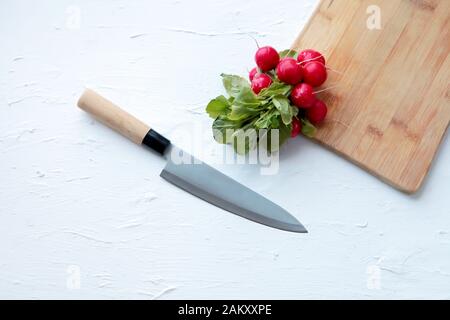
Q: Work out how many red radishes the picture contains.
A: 9